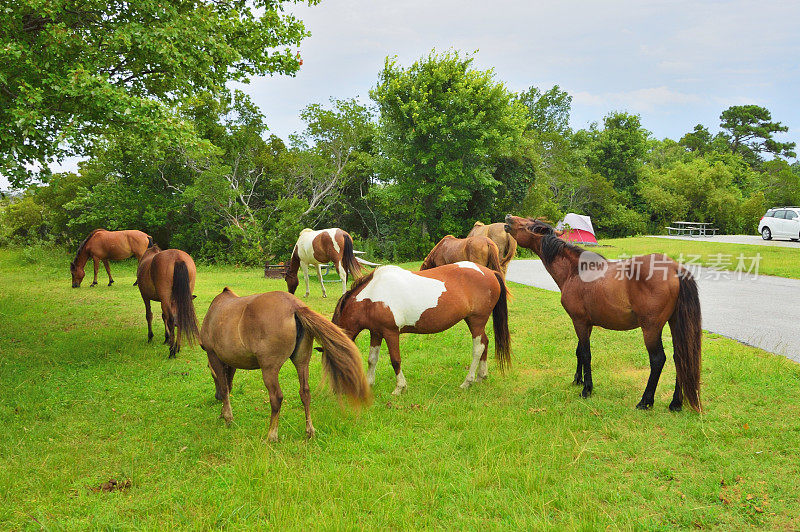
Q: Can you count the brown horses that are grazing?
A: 5